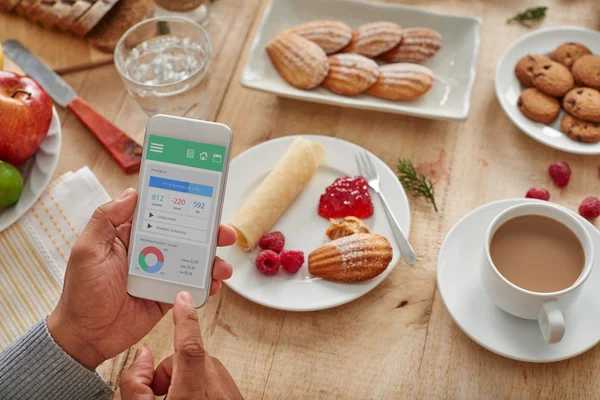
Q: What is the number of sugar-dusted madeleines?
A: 7